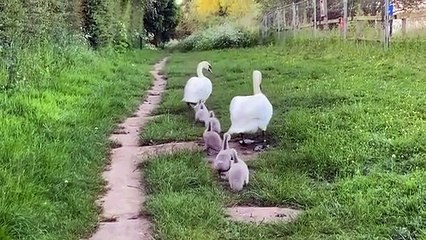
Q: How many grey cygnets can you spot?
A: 5